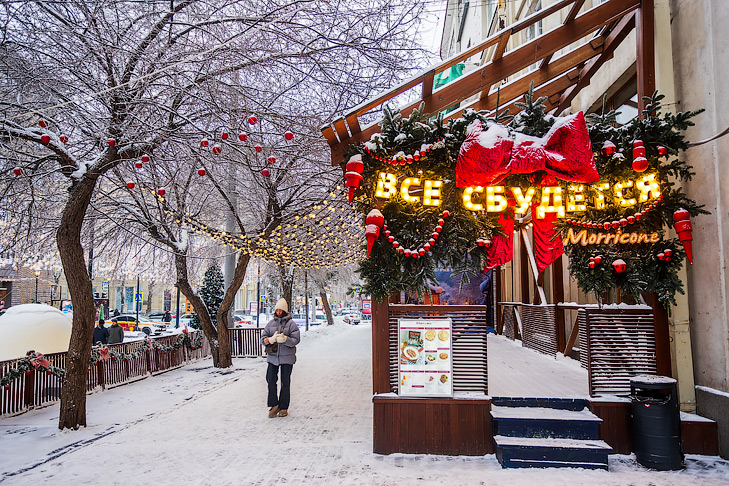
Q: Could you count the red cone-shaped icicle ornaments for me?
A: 3